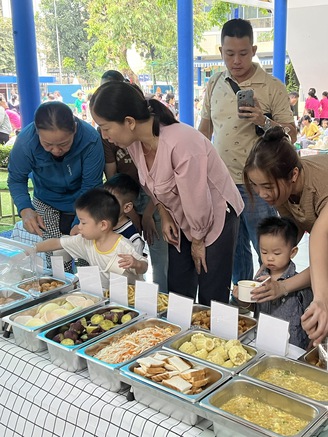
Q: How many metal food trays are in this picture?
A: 12